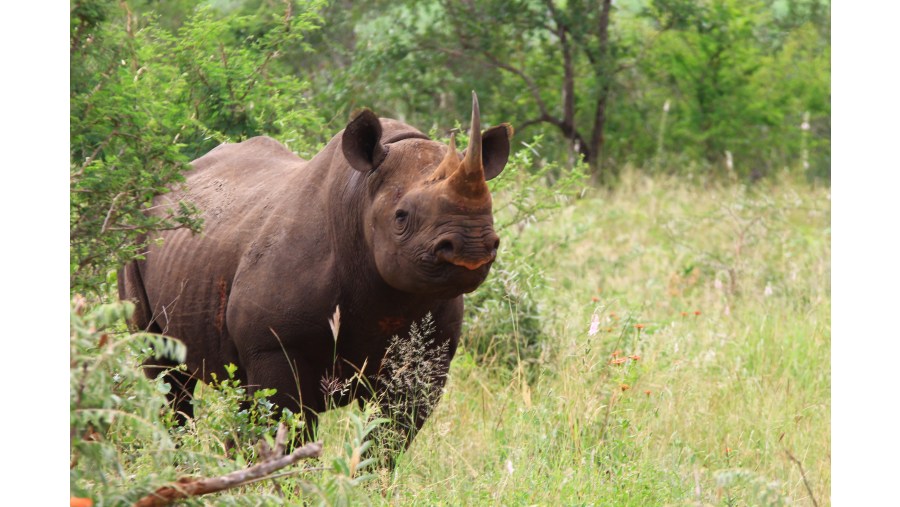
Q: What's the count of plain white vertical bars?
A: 2